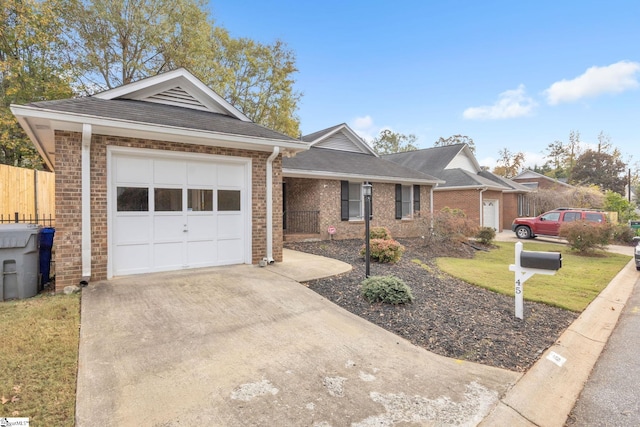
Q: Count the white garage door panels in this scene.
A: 12